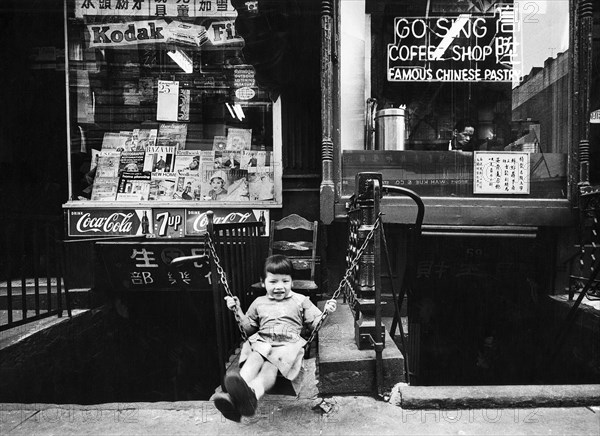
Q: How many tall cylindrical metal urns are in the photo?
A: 1